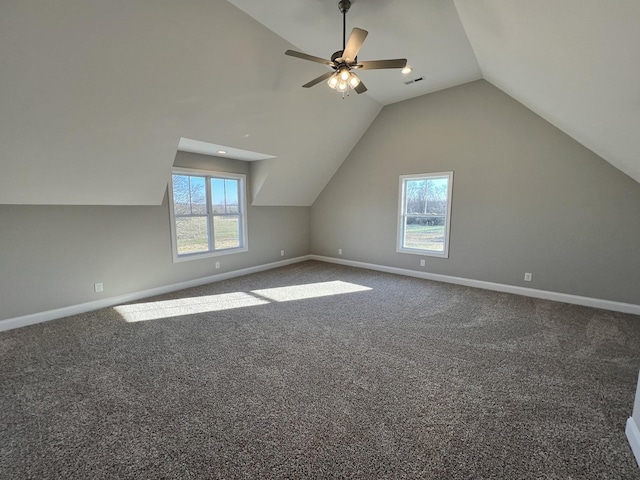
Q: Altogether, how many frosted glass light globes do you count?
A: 4